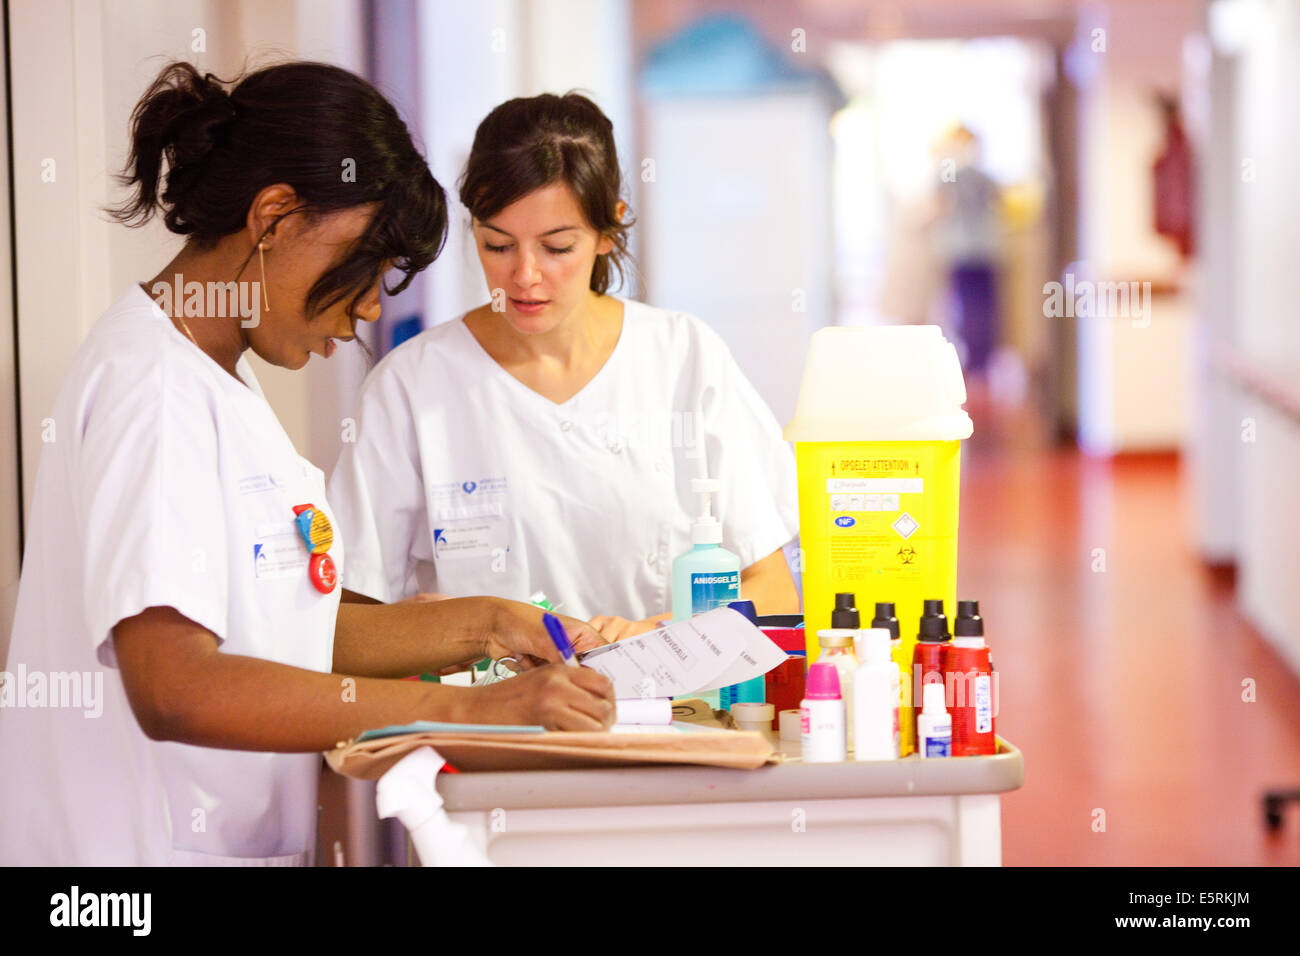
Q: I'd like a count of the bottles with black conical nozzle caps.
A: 4